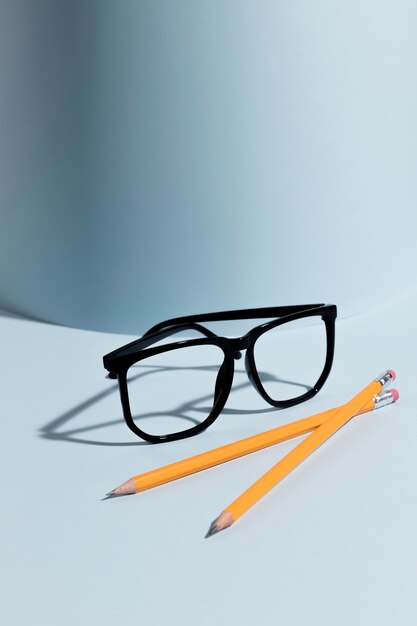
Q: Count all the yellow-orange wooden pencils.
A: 2